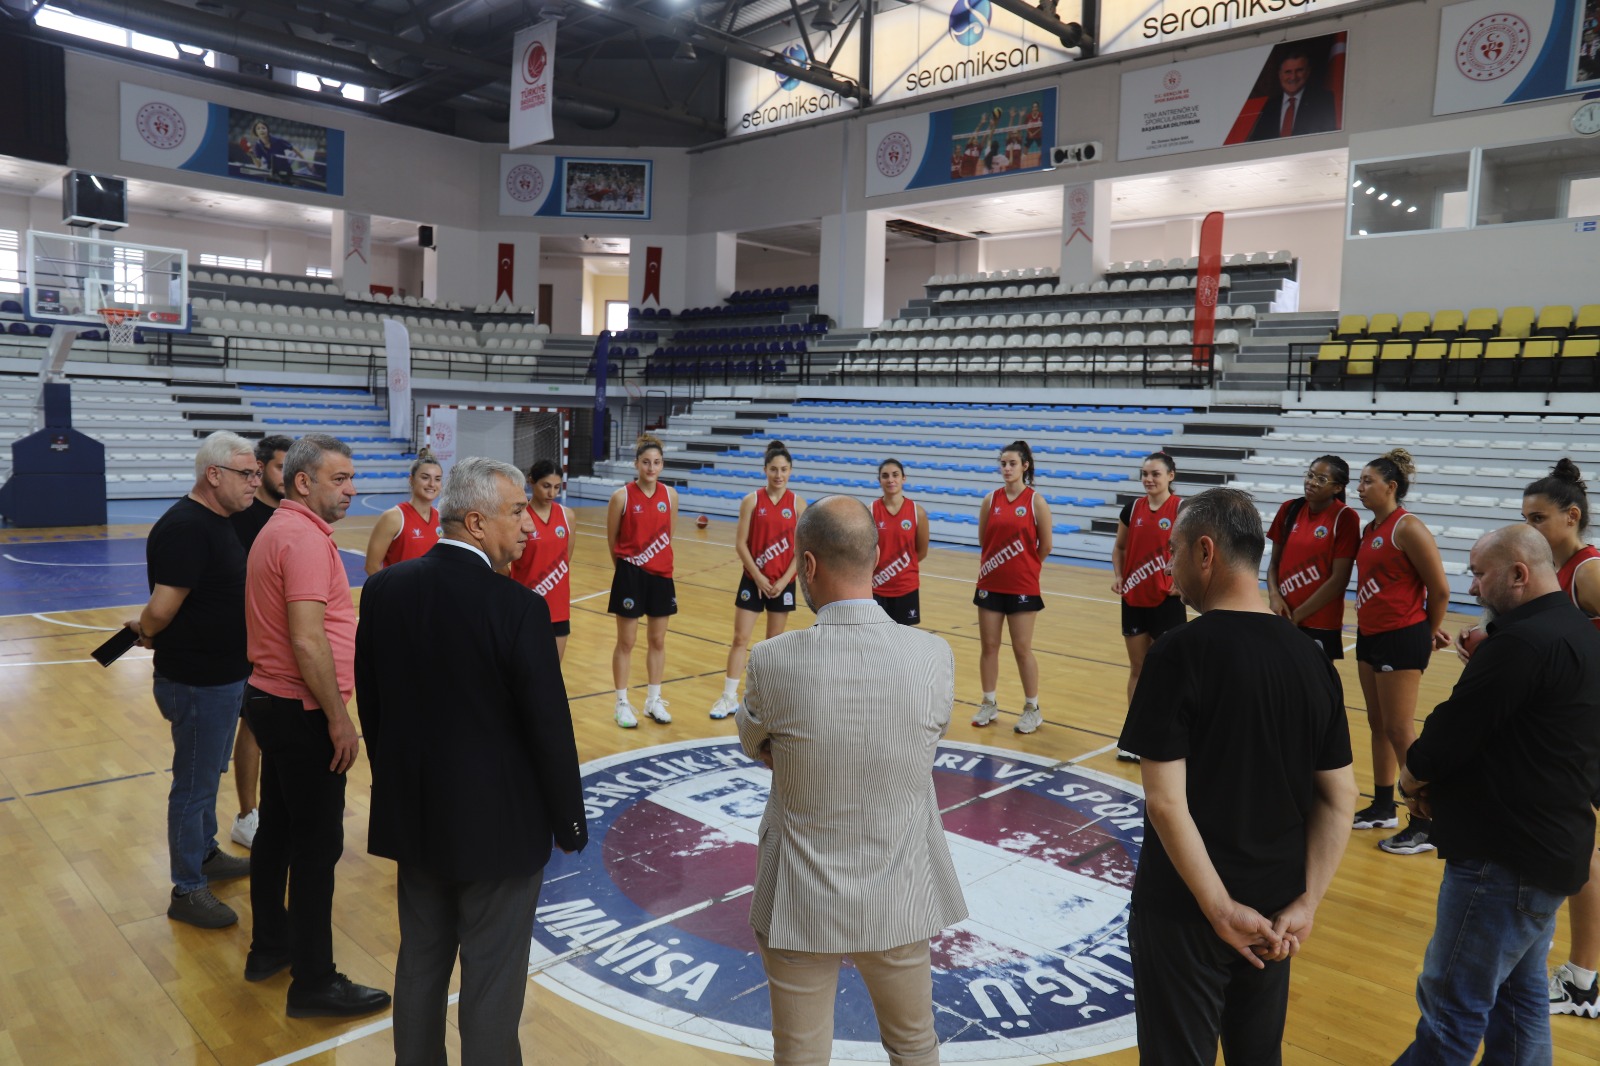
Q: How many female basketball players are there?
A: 10